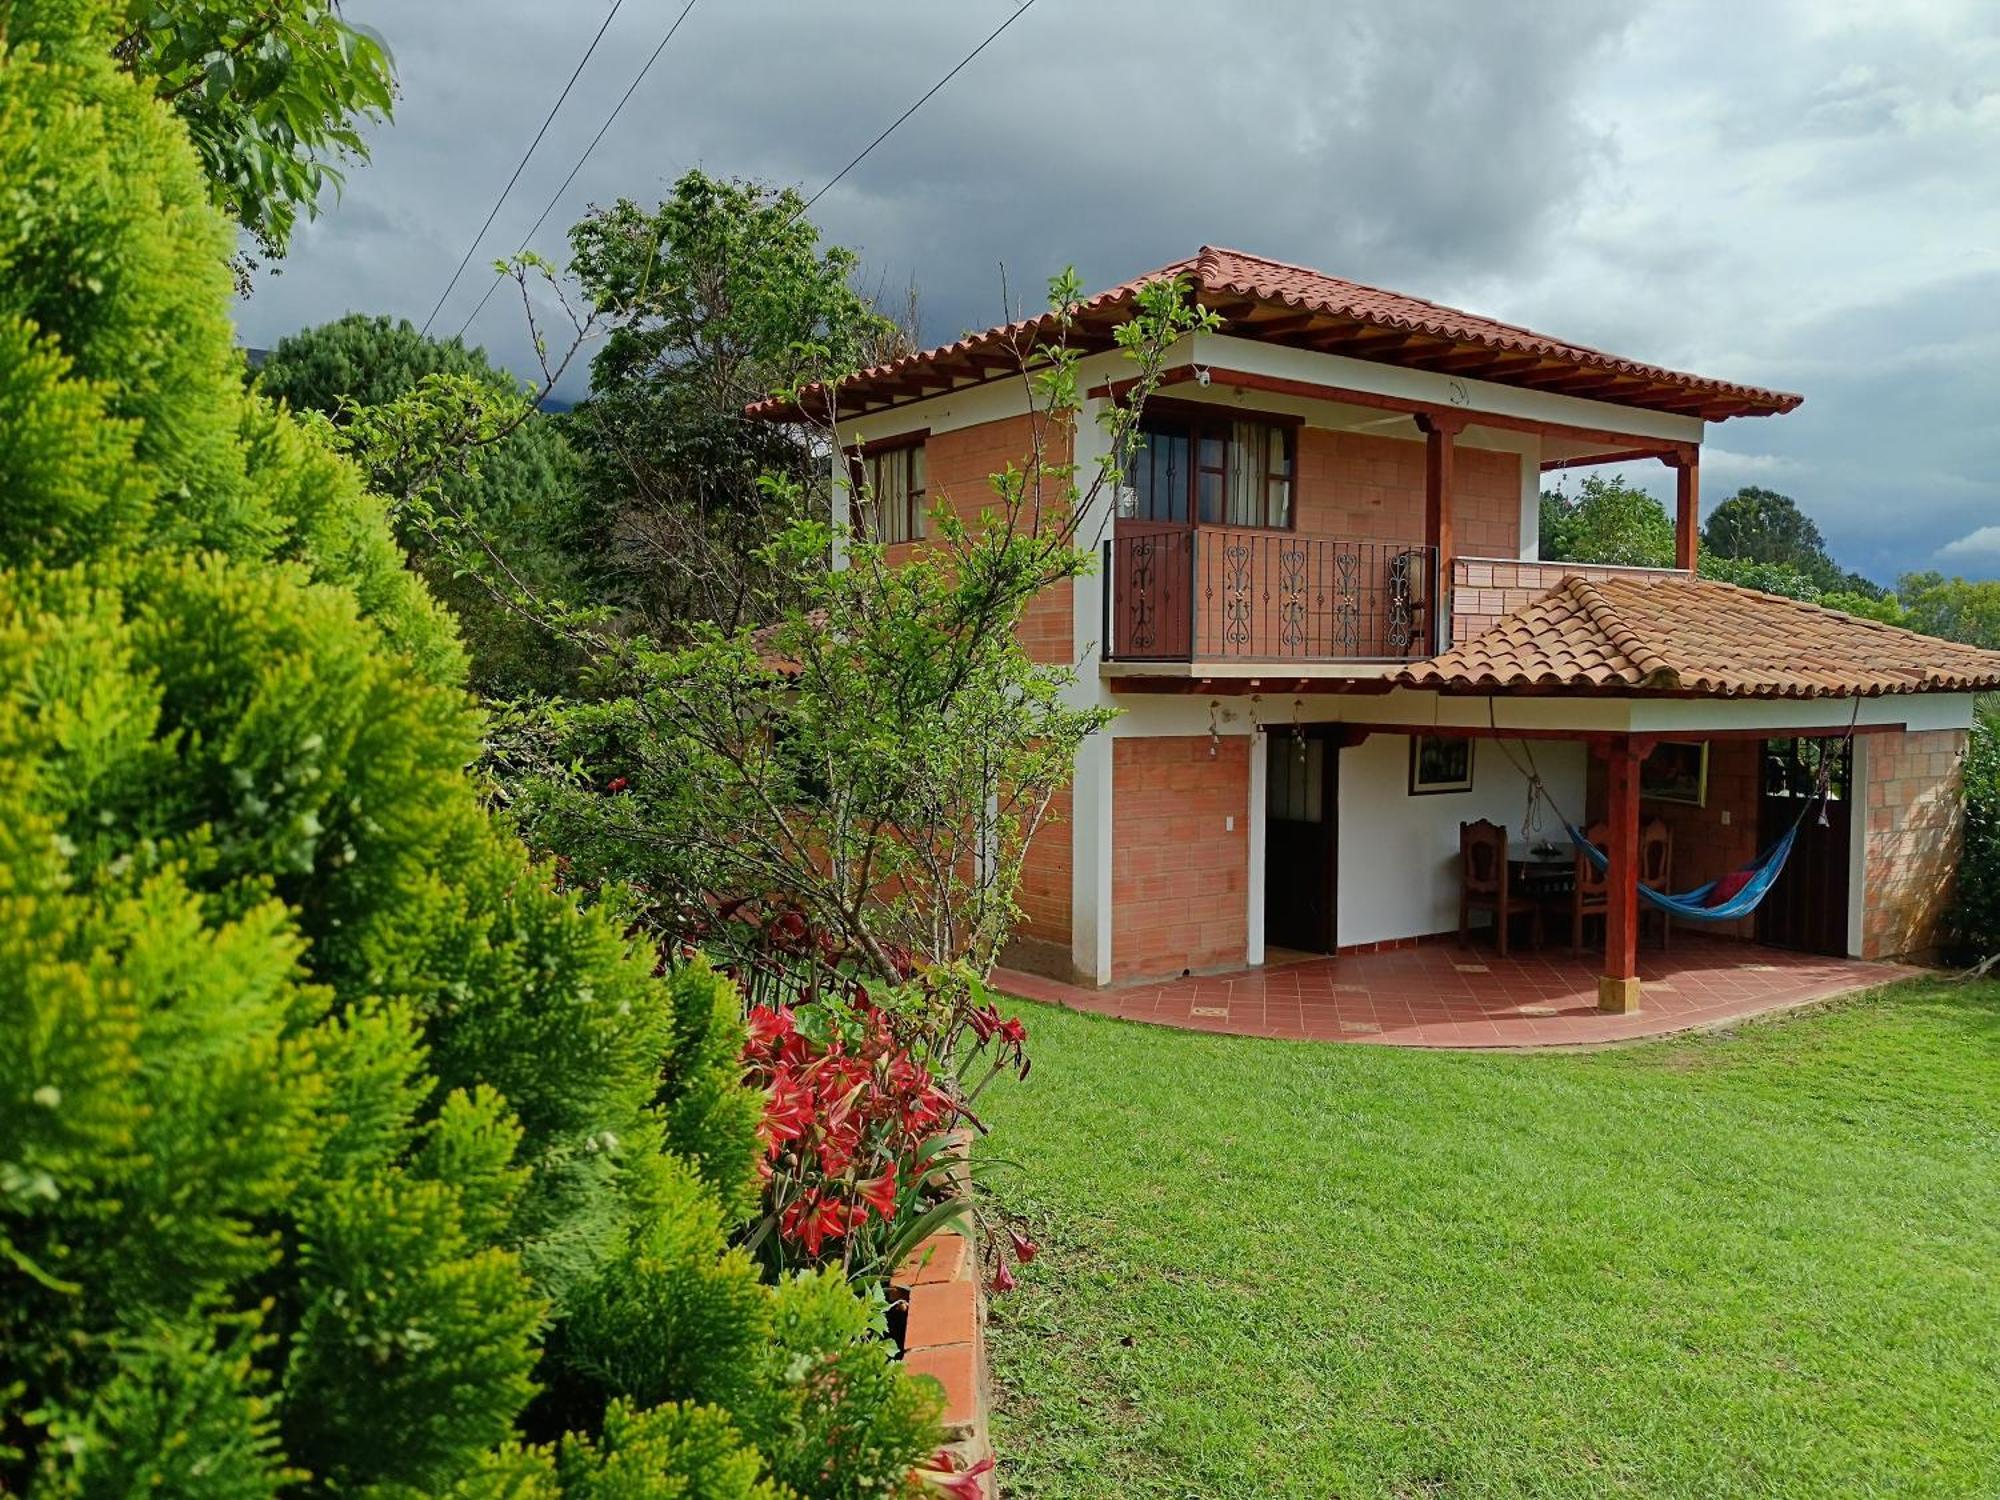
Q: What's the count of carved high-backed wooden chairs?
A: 3